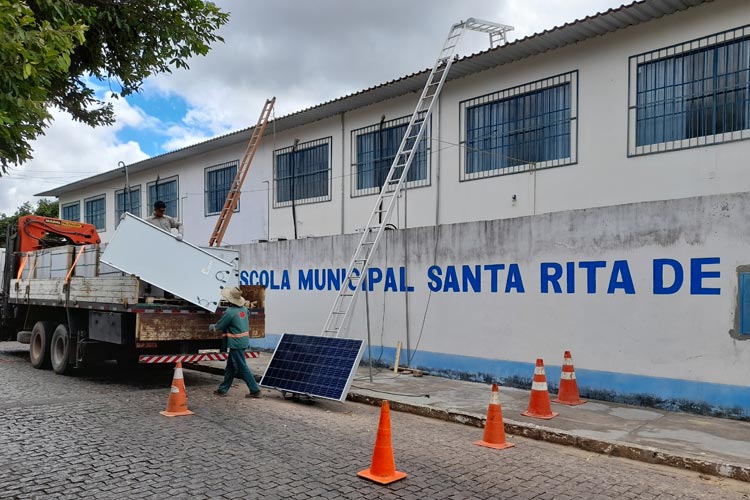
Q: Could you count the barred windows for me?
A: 9